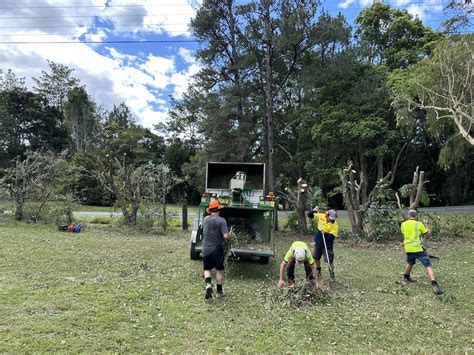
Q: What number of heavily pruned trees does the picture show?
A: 3